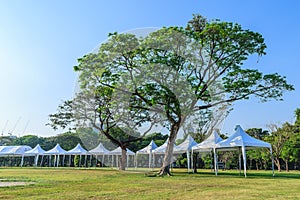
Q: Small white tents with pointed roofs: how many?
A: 10